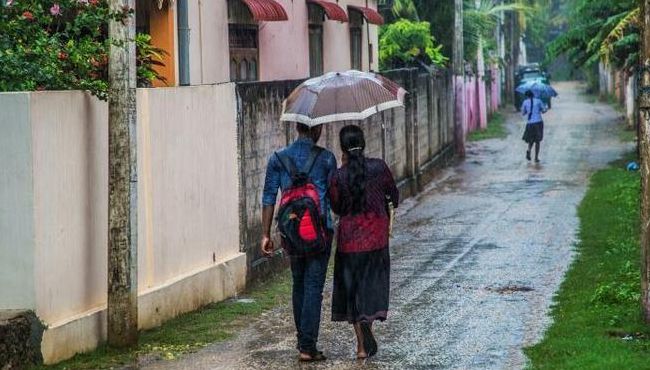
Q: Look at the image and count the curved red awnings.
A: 3